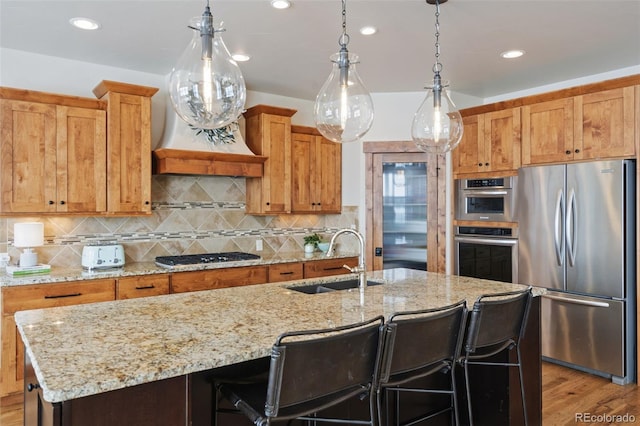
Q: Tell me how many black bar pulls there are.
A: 4